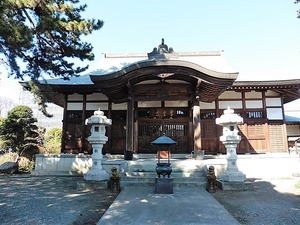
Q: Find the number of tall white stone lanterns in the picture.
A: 2